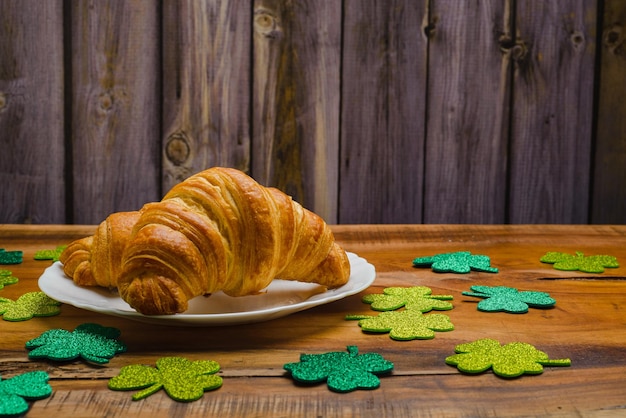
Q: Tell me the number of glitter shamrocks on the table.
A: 14